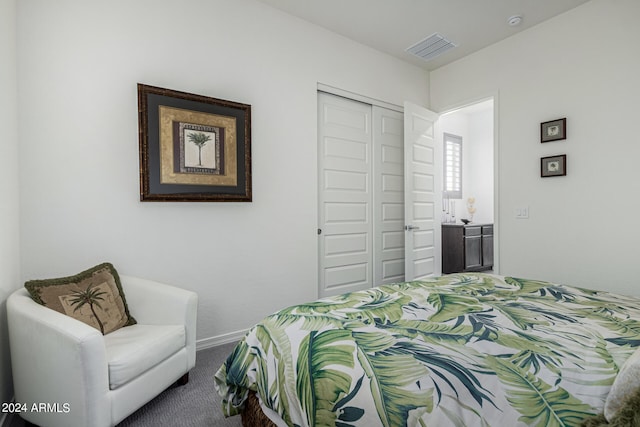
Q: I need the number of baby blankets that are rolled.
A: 0